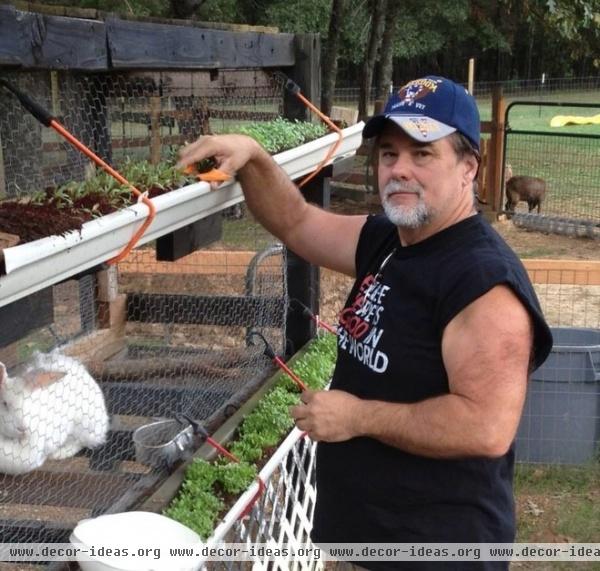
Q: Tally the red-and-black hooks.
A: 3